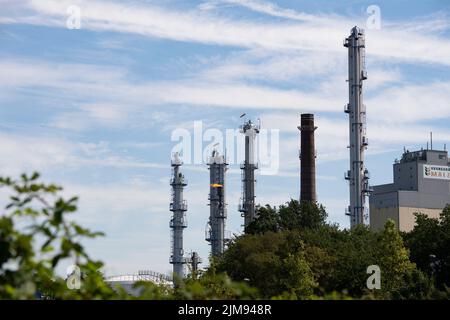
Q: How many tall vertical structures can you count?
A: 5